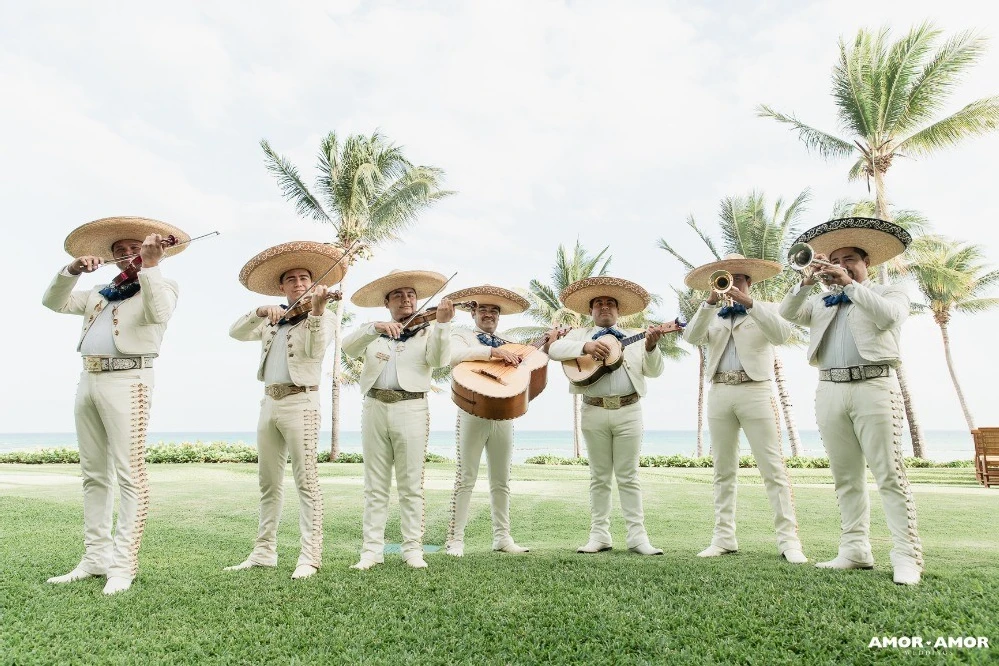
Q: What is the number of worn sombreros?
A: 7